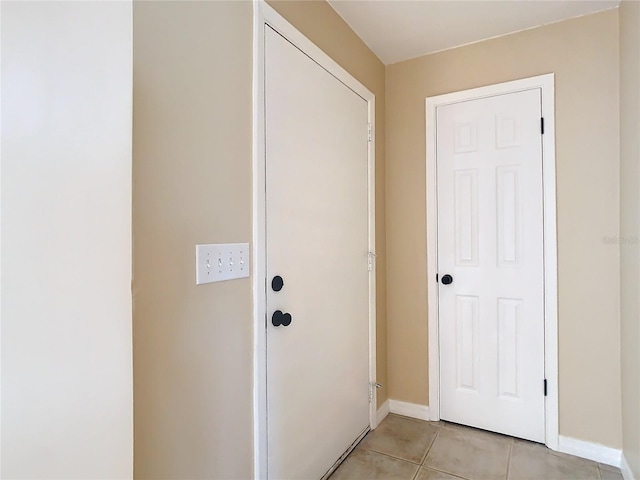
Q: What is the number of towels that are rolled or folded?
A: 0